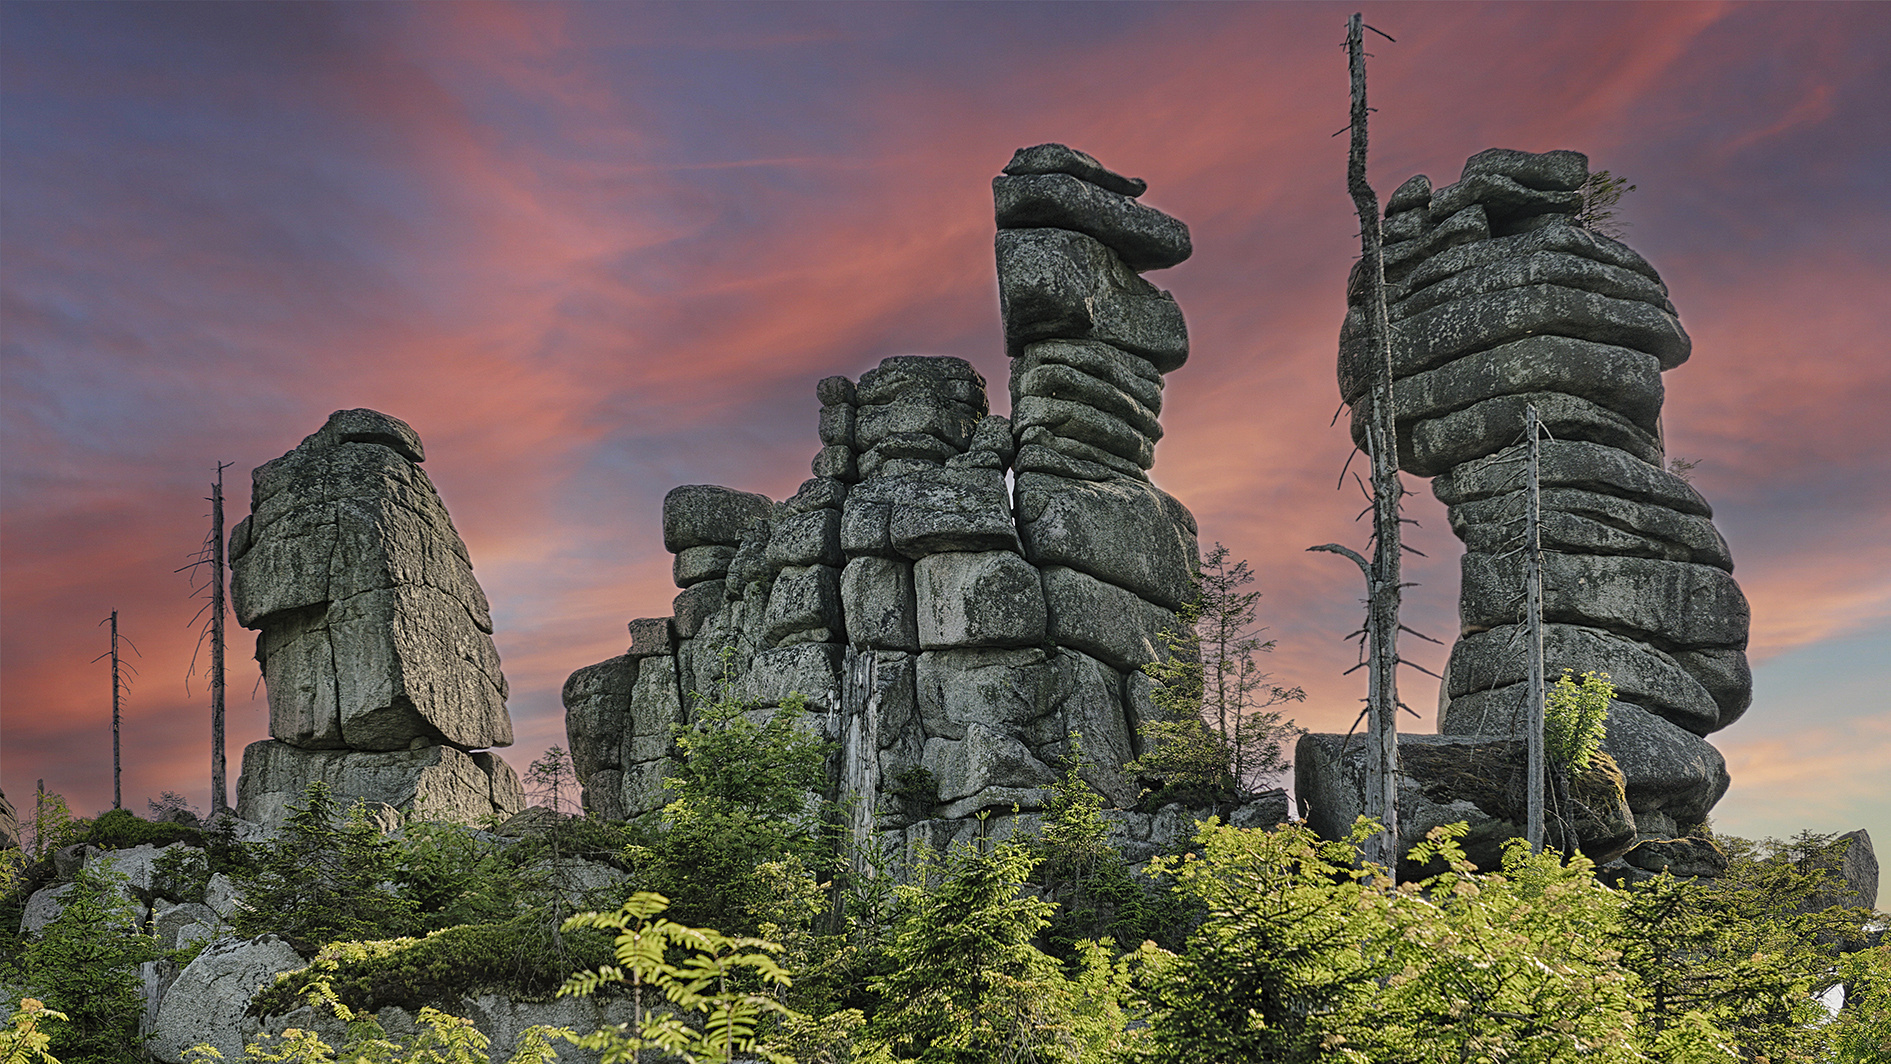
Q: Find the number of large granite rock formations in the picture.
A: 3